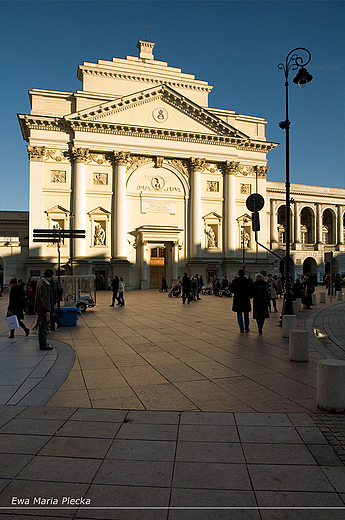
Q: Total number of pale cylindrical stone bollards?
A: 8